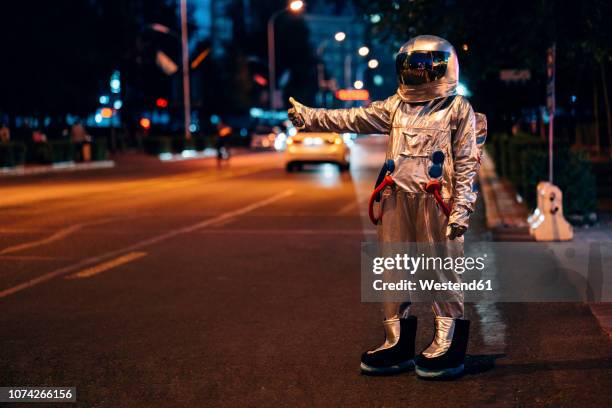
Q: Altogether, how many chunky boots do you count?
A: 2